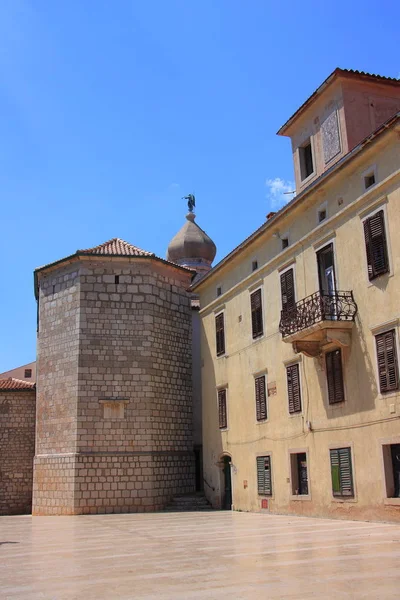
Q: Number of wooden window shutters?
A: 11